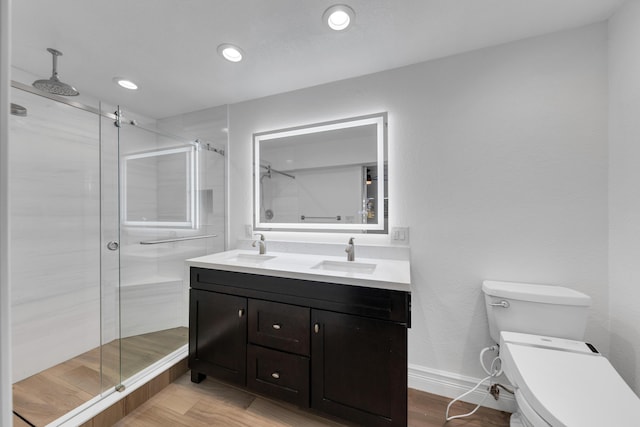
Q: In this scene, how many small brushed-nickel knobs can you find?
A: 4